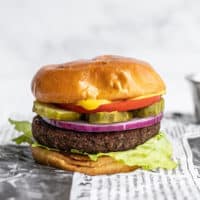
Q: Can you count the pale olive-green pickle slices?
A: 3